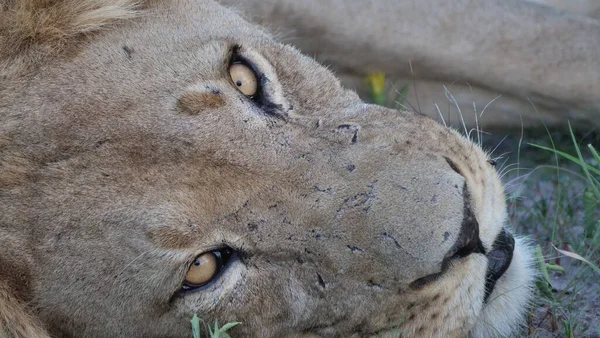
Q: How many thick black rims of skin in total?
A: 2